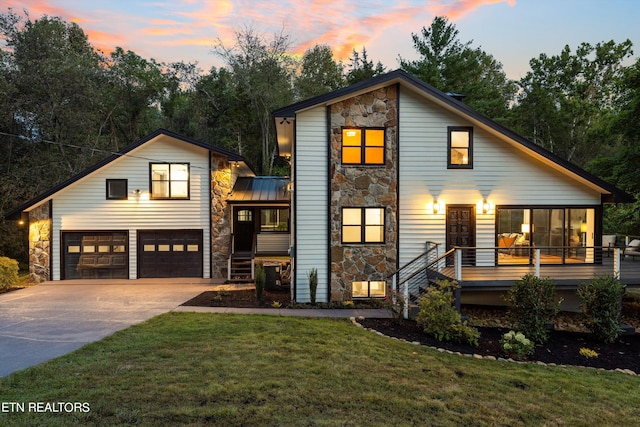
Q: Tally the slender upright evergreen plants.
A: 2